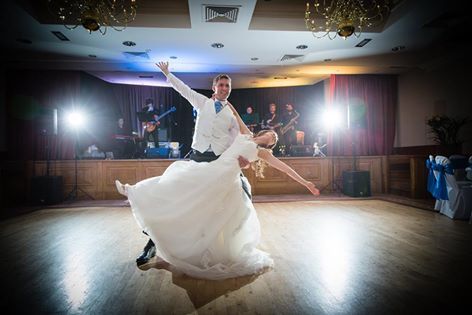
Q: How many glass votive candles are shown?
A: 0